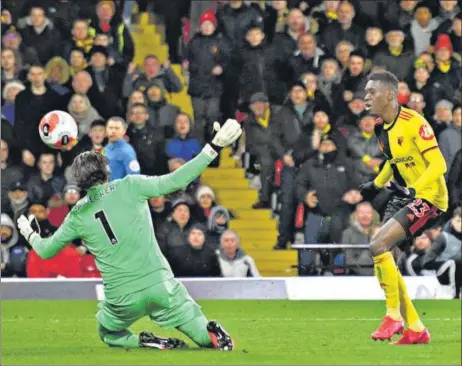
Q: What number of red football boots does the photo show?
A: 2